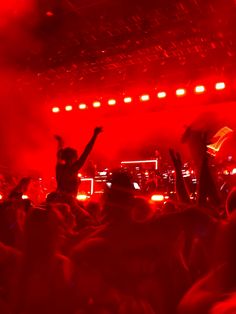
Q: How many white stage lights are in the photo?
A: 11